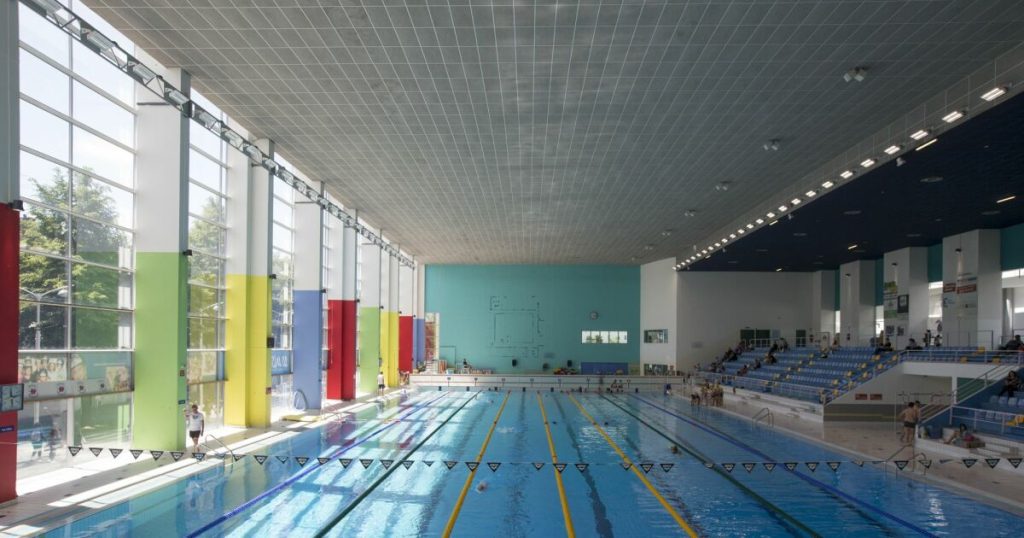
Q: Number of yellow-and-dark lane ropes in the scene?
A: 3